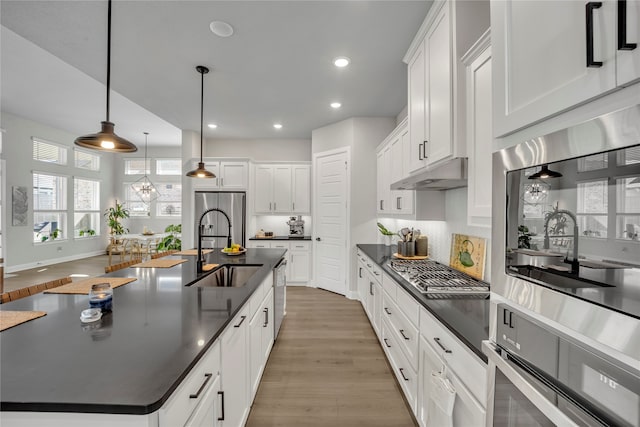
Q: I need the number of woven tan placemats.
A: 4